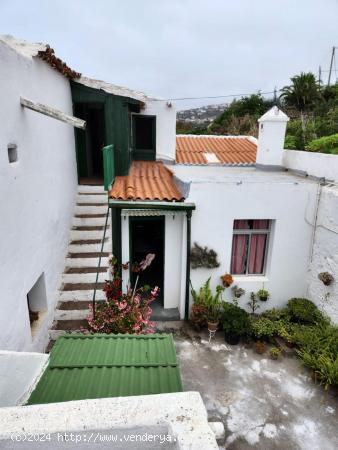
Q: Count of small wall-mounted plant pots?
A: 4